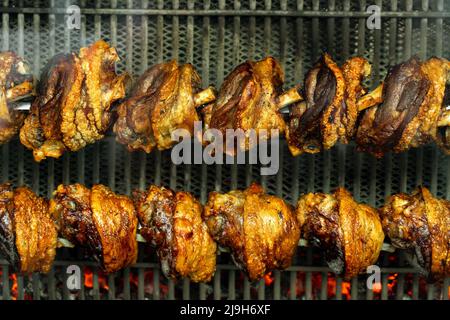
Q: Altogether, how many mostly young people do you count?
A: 0